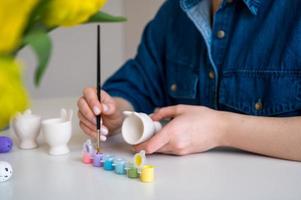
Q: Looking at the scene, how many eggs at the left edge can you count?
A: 2